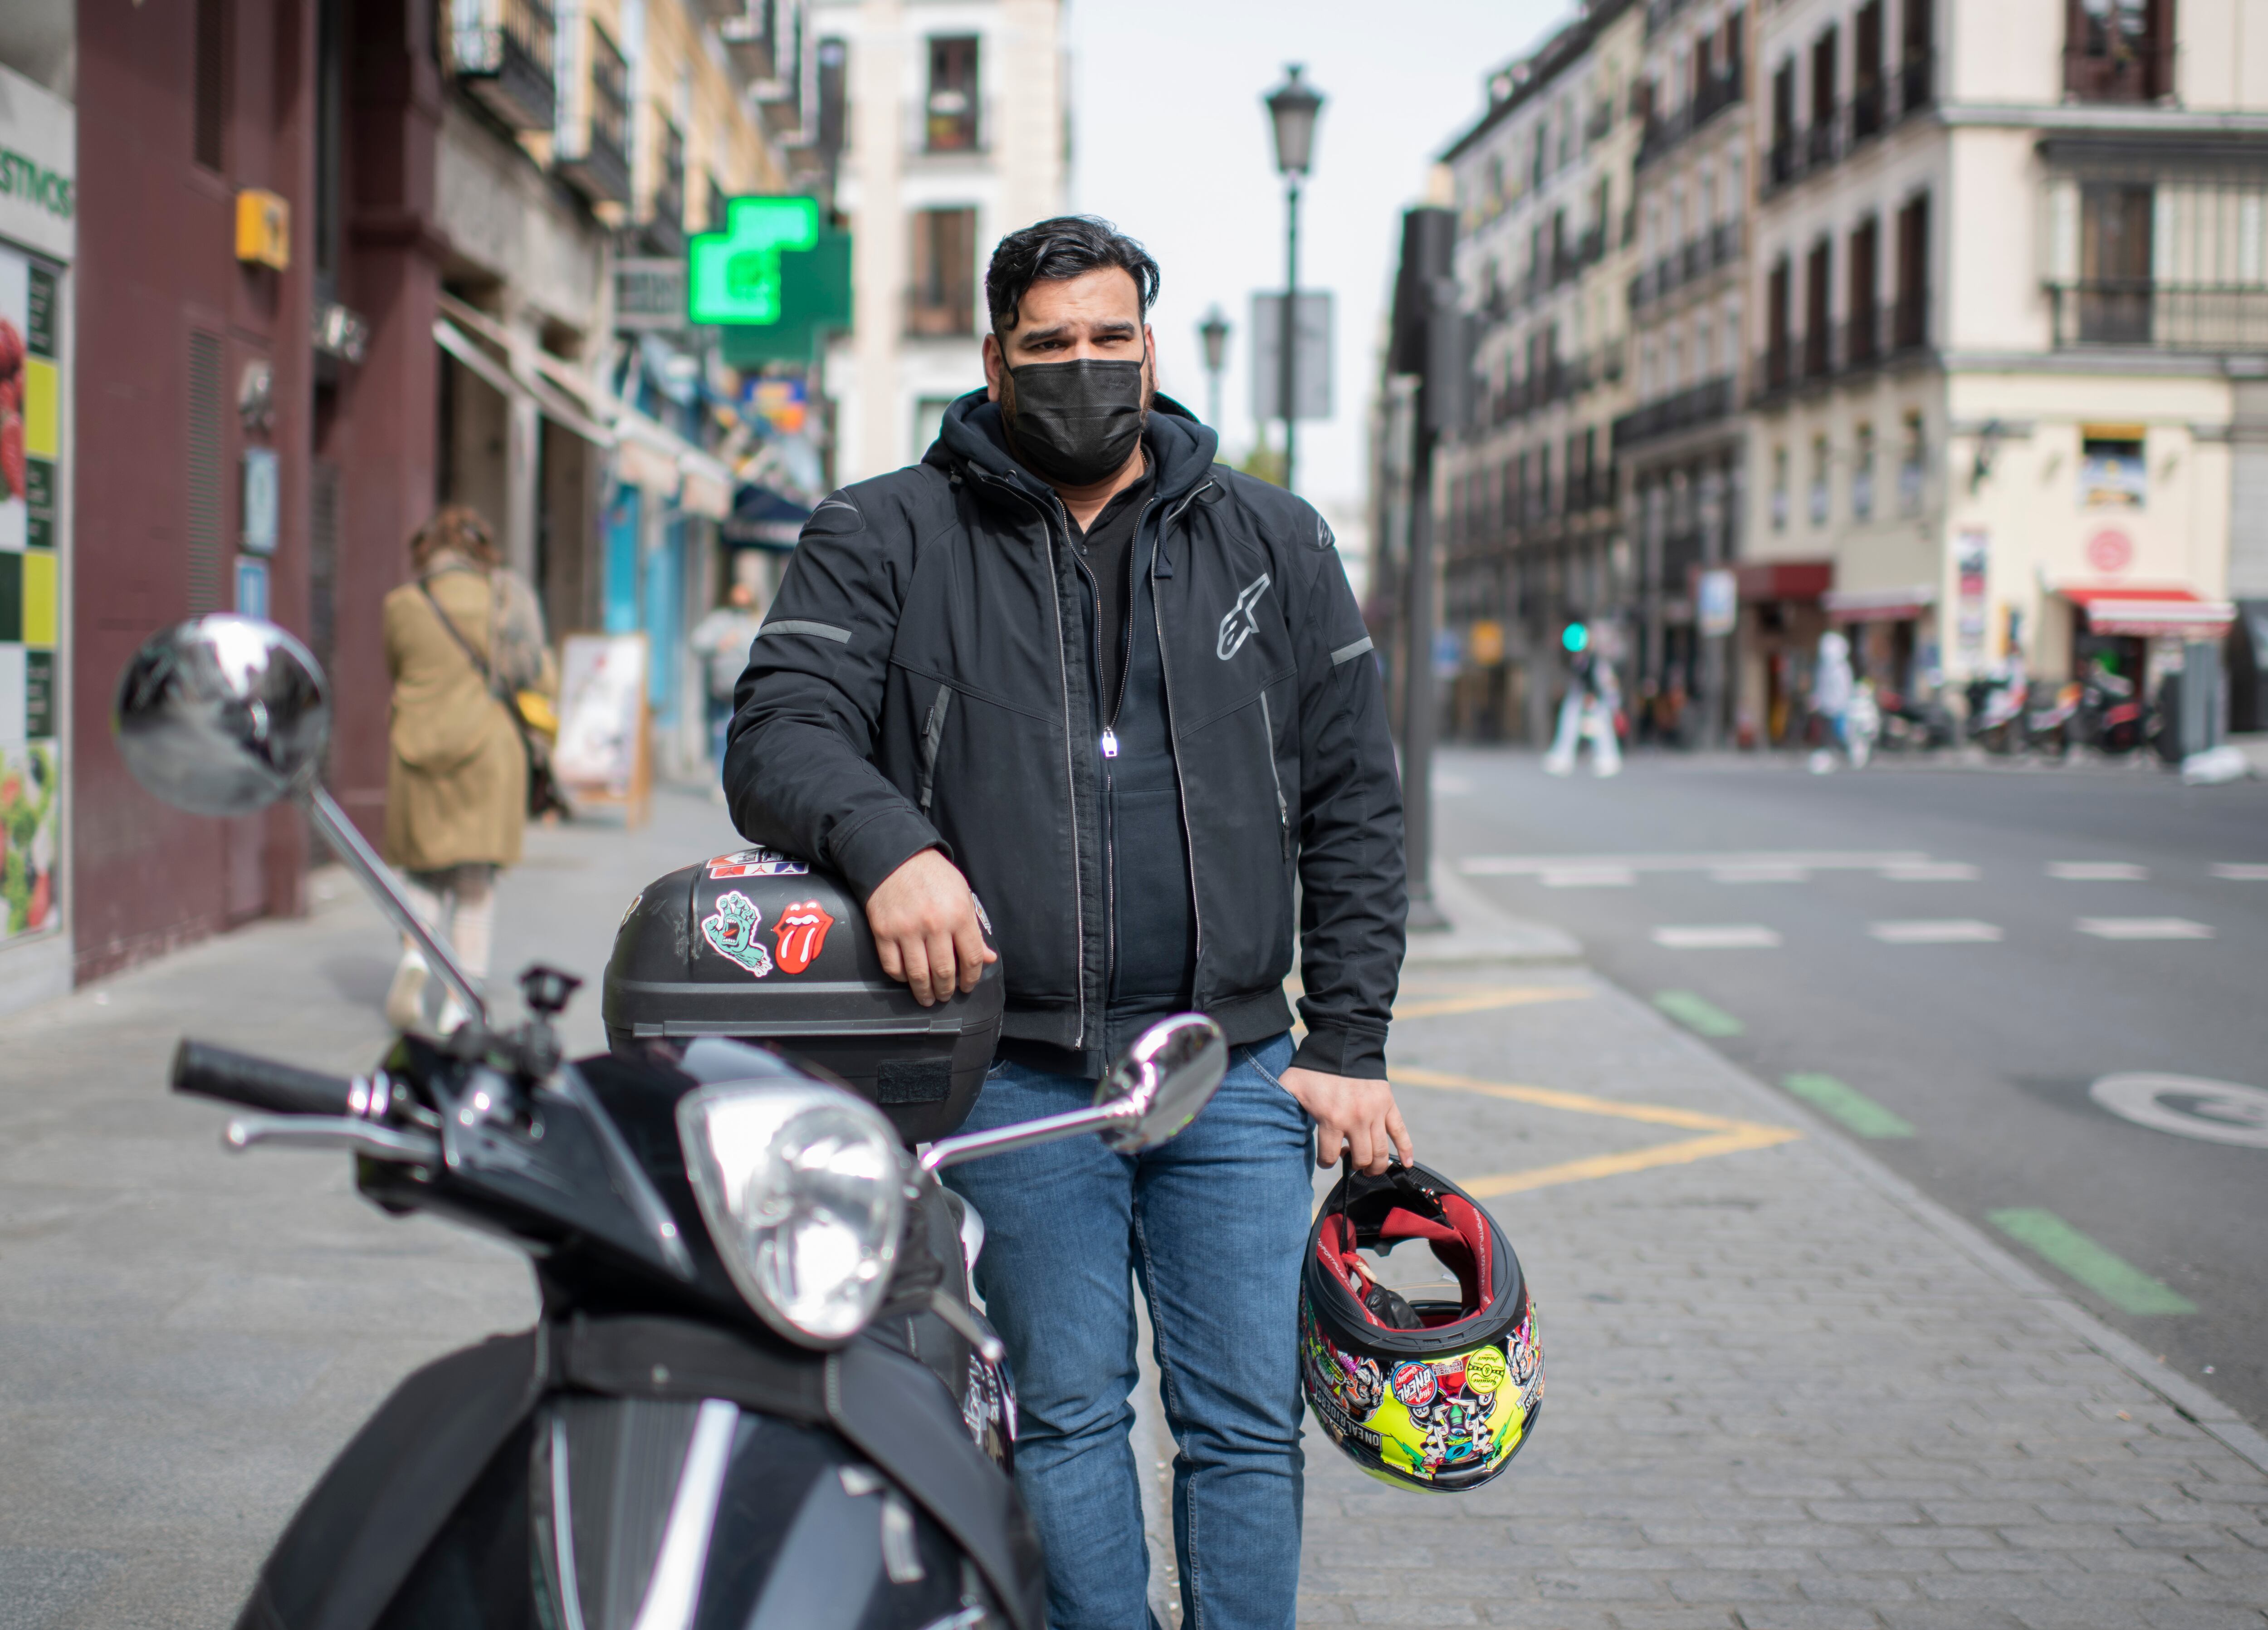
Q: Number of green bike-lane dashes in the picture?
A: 3